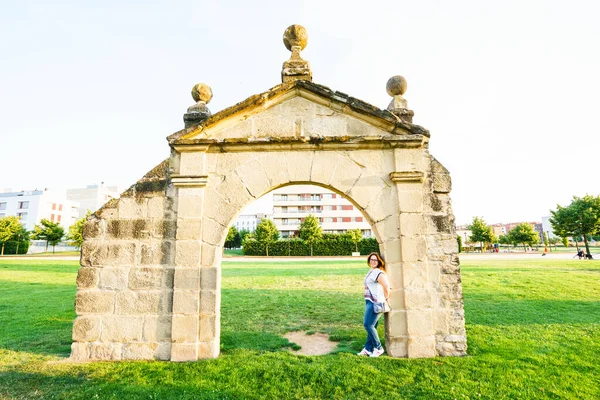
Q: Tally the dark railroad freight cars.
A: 0